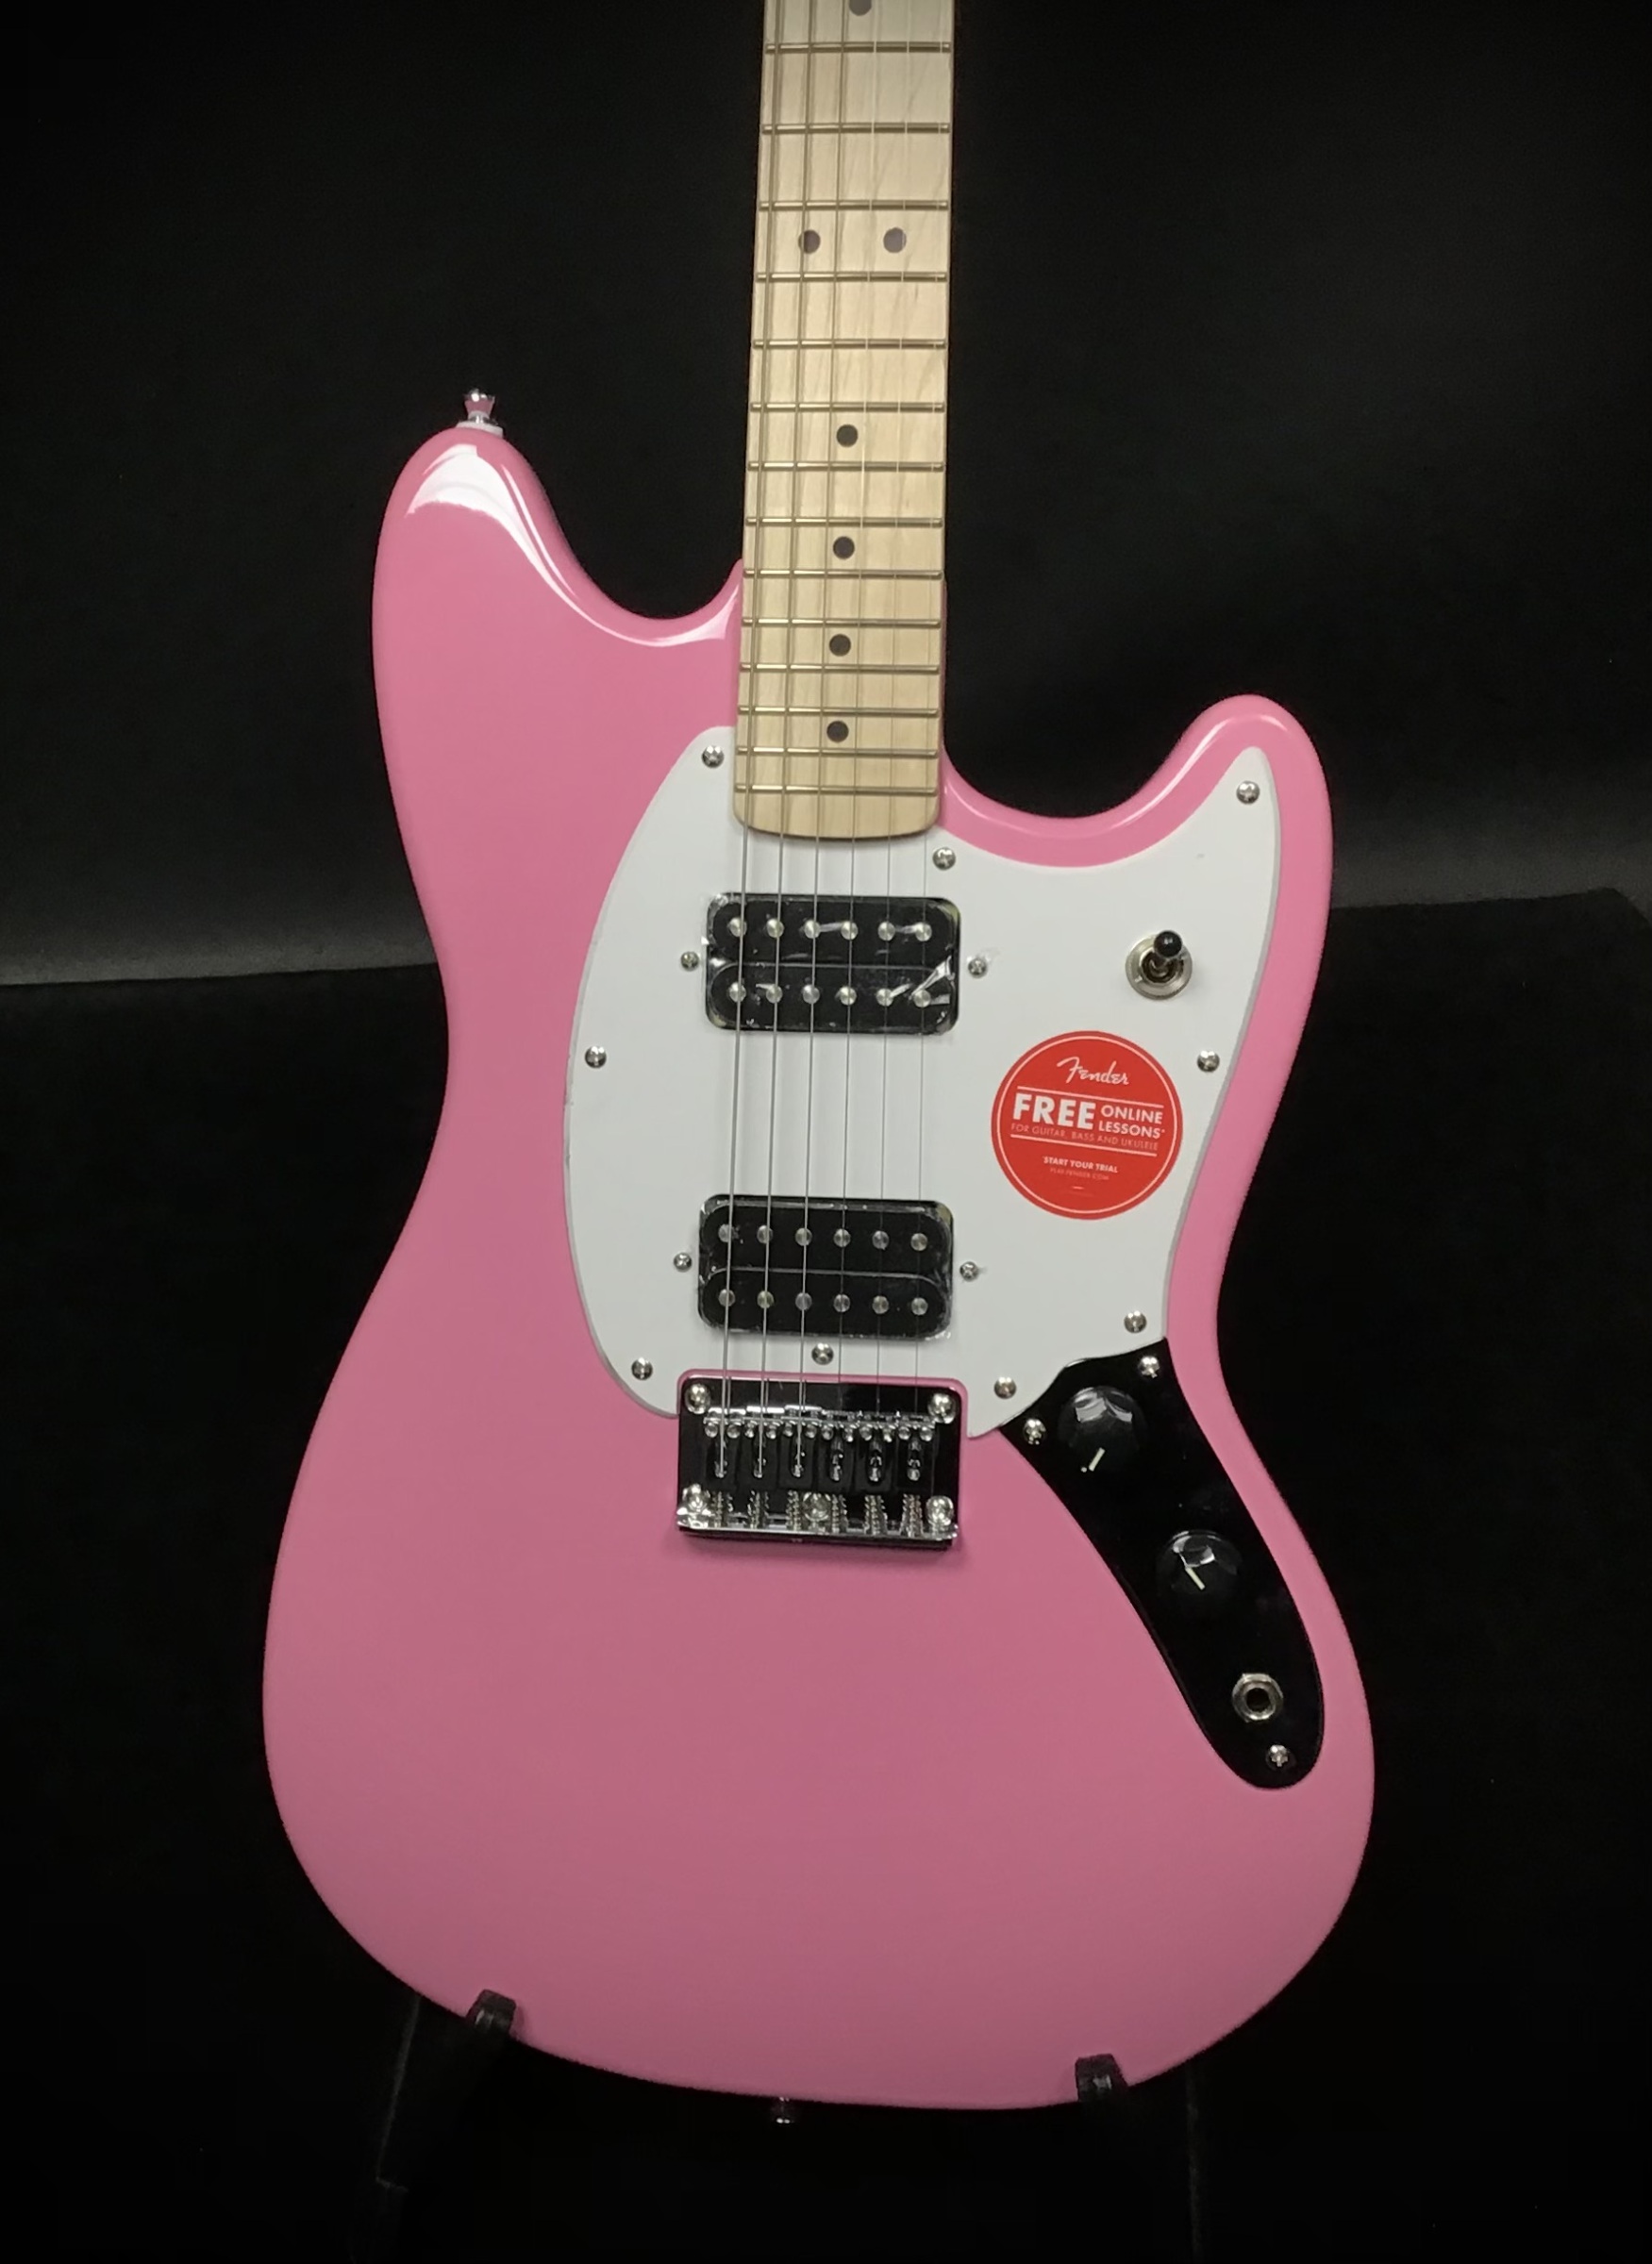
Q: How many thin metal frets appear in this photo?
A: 14